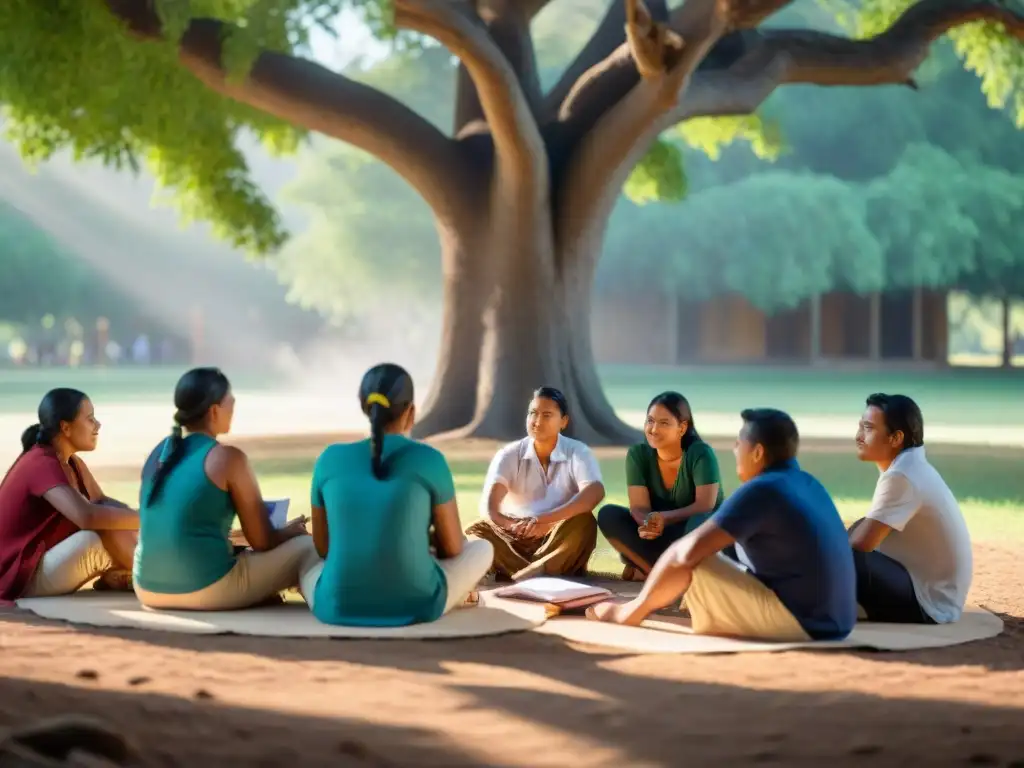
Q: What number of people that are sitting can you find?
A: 7